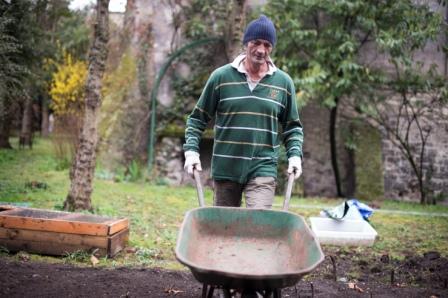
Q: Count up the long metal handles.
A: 2